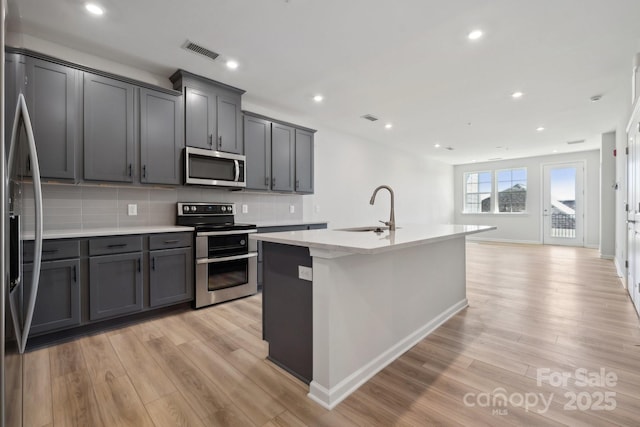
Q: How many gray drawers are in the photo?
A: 3